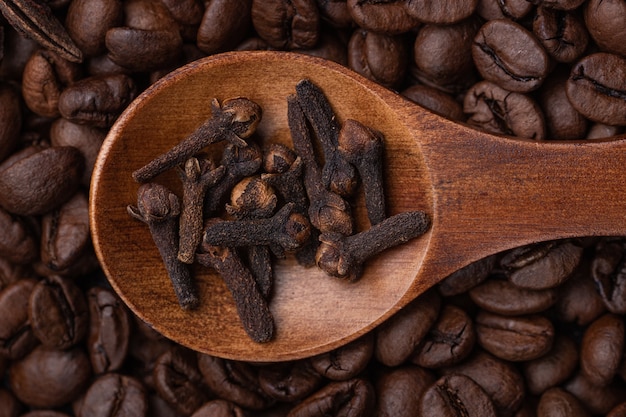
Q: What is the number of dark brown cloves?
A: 12